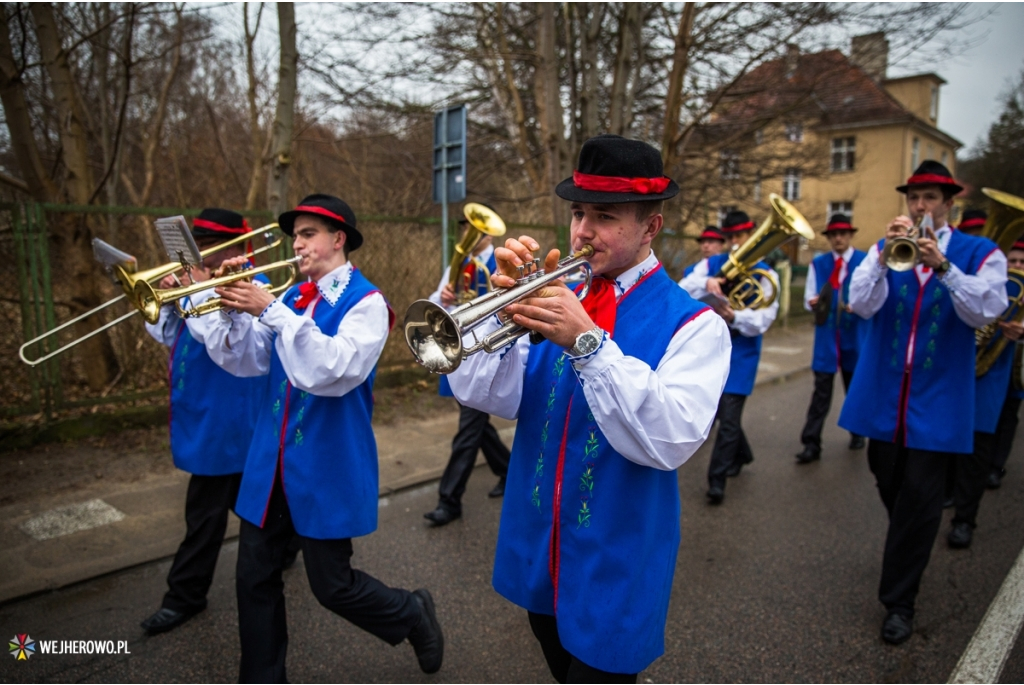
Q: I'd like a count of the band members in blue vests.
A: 10